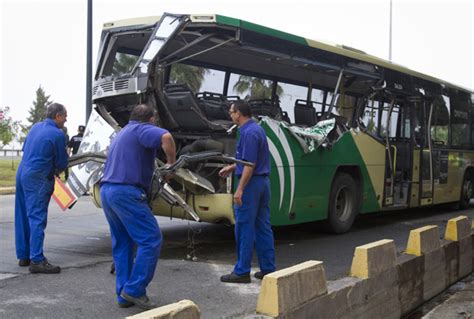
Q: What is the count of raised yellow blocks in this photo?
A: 5